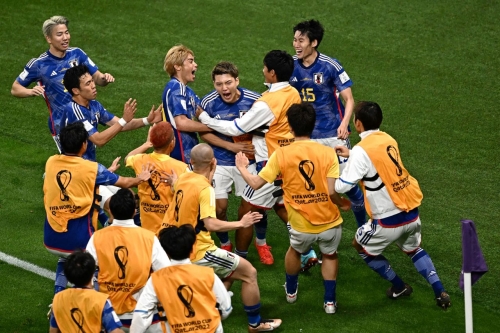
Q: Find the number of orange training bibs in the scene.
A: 9